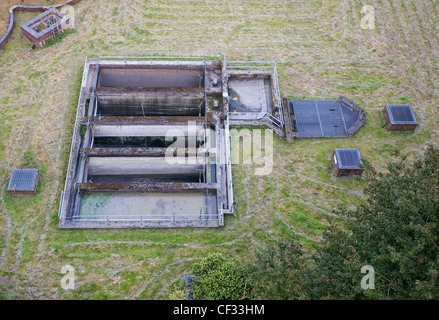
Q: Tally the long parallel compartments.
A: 5